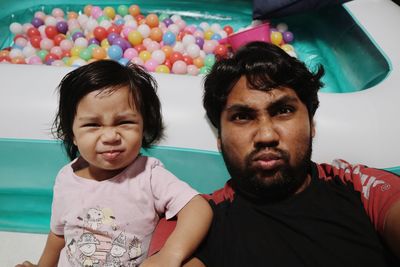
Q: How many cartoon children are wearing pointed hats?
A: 2